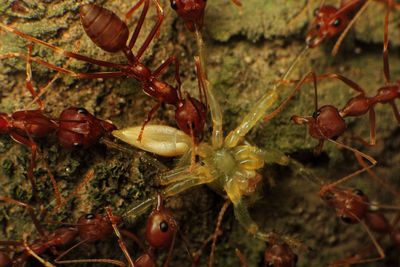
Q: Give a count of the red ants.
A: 9